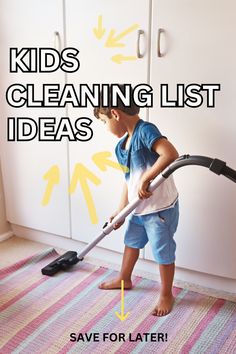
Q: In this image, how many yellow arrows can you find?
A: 7